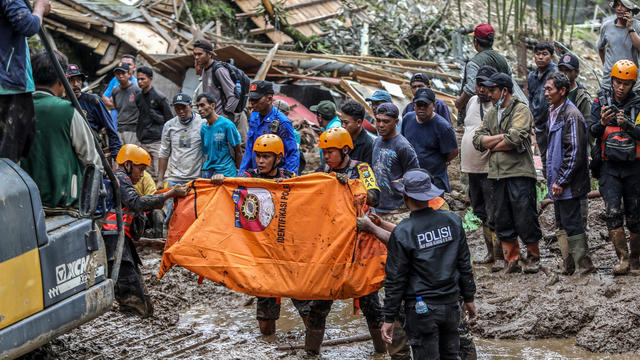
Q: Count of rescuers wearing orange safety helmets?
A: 4